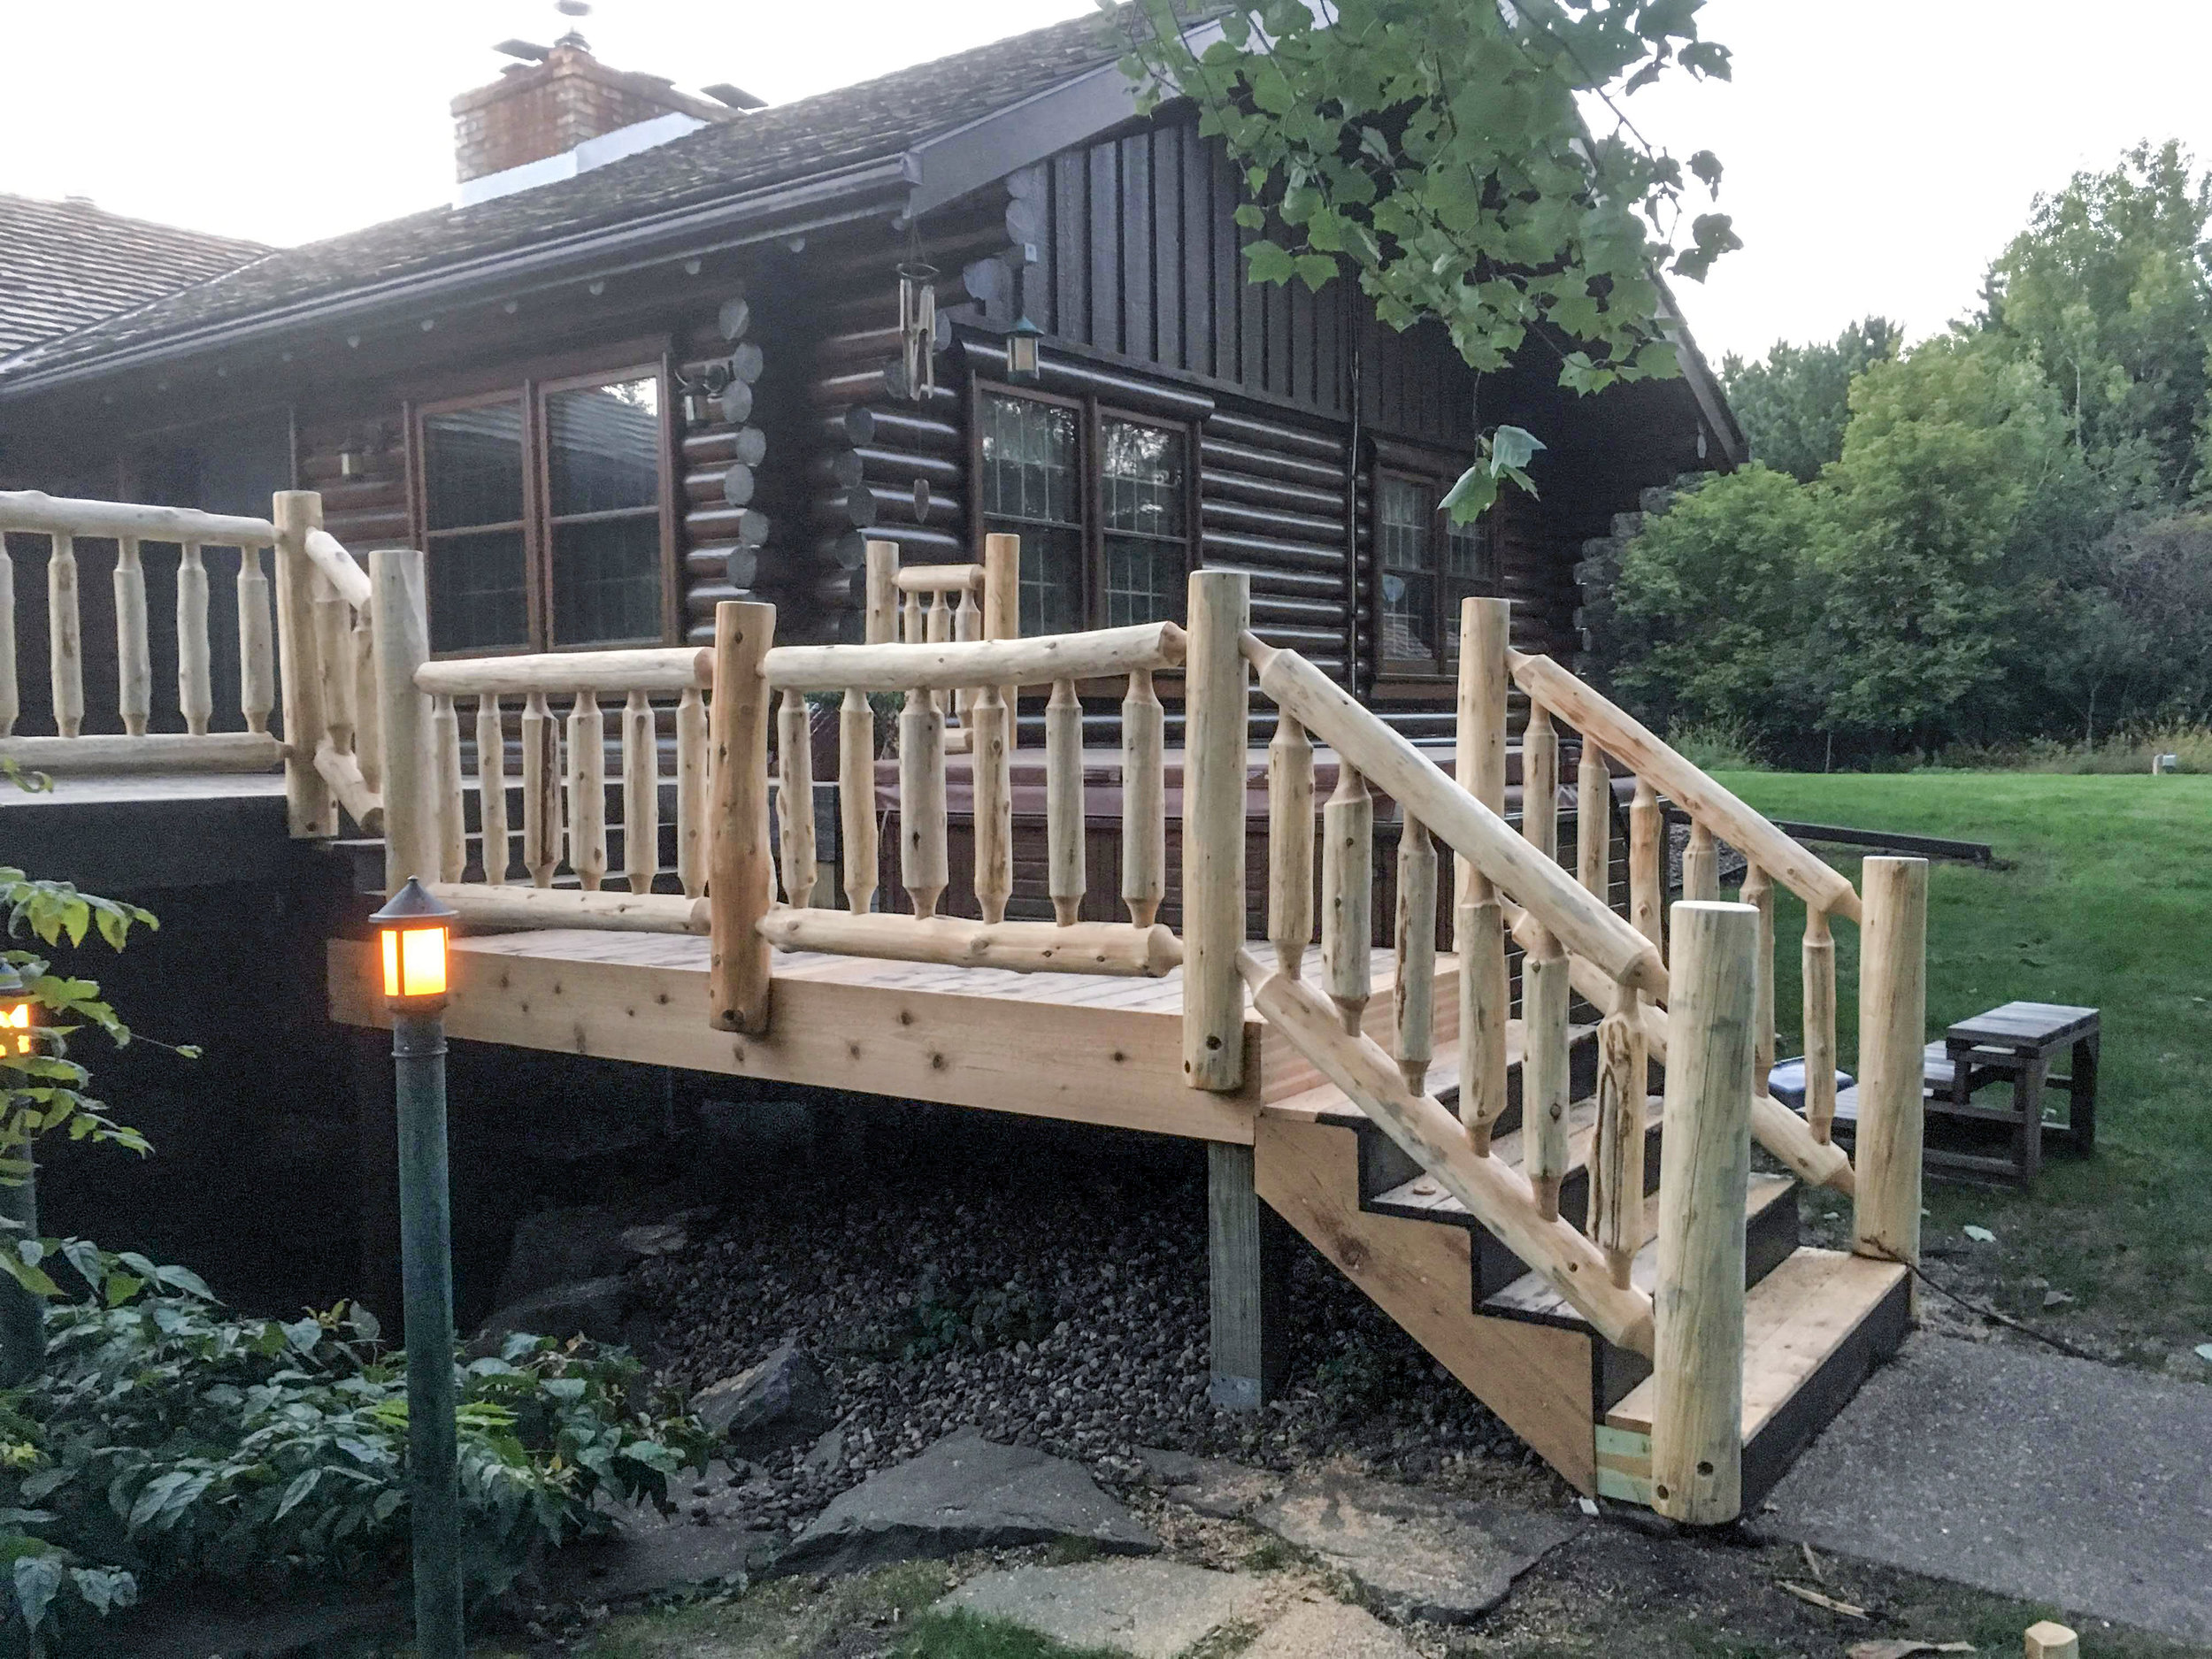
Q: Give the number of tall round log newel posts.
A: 9